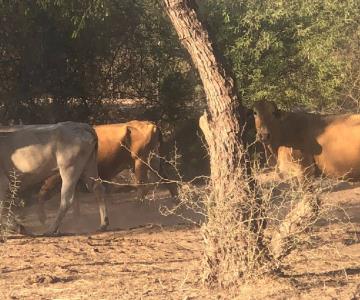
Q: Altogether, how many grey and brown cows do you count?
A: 3